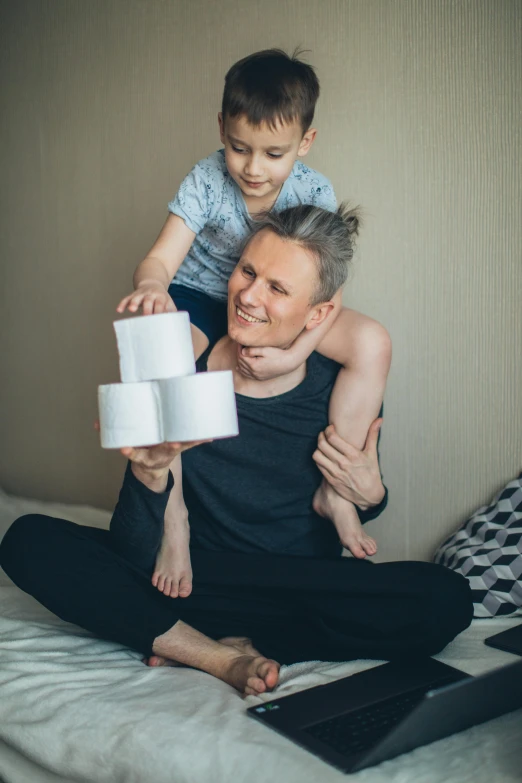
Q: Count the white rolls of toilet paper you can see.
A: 3